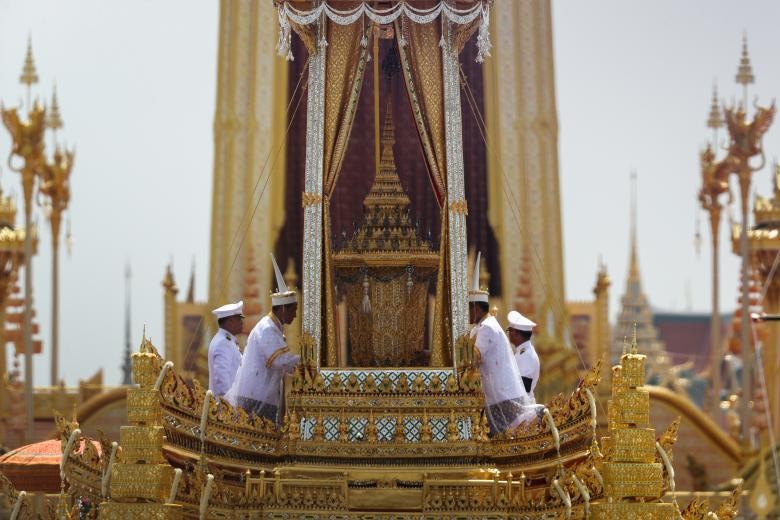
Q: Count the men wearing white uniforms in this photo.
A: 4